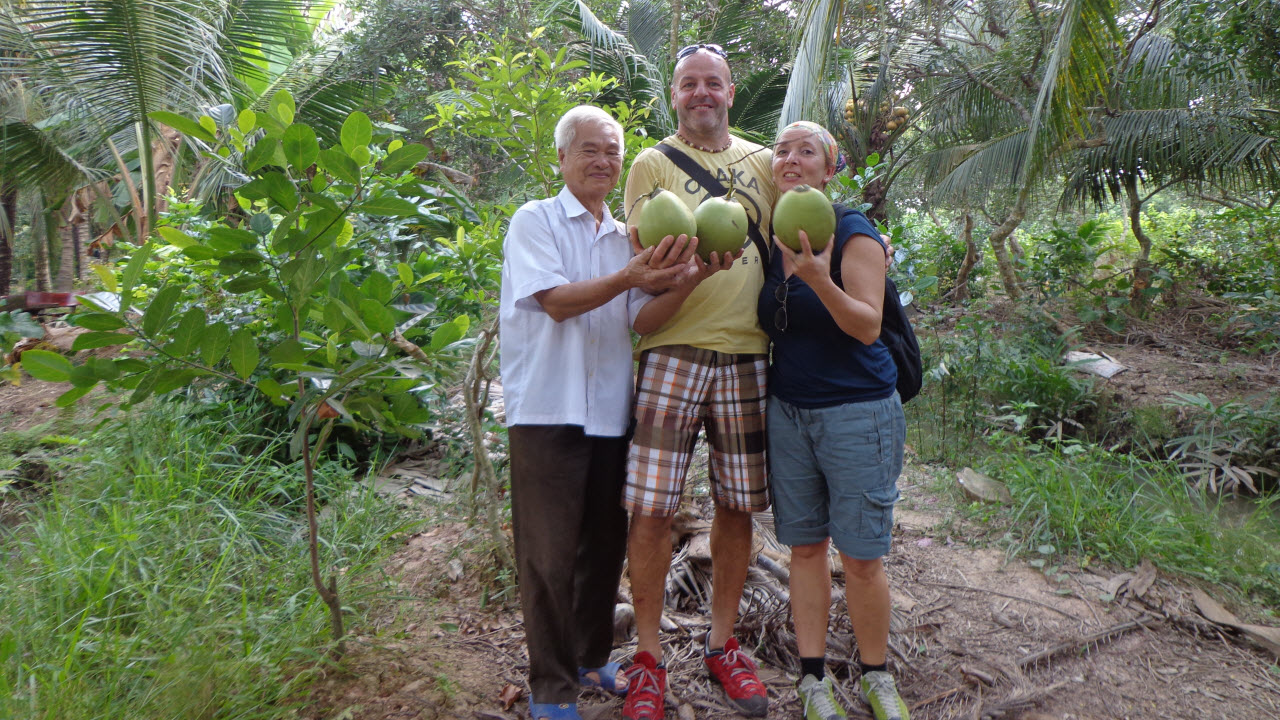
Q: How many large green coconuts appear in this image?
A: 3